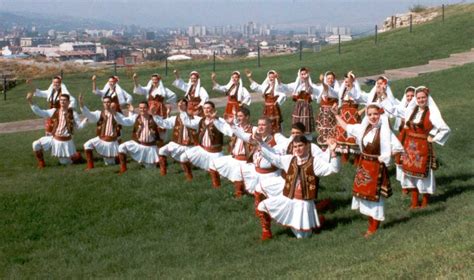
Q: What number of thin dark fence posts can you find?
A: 11